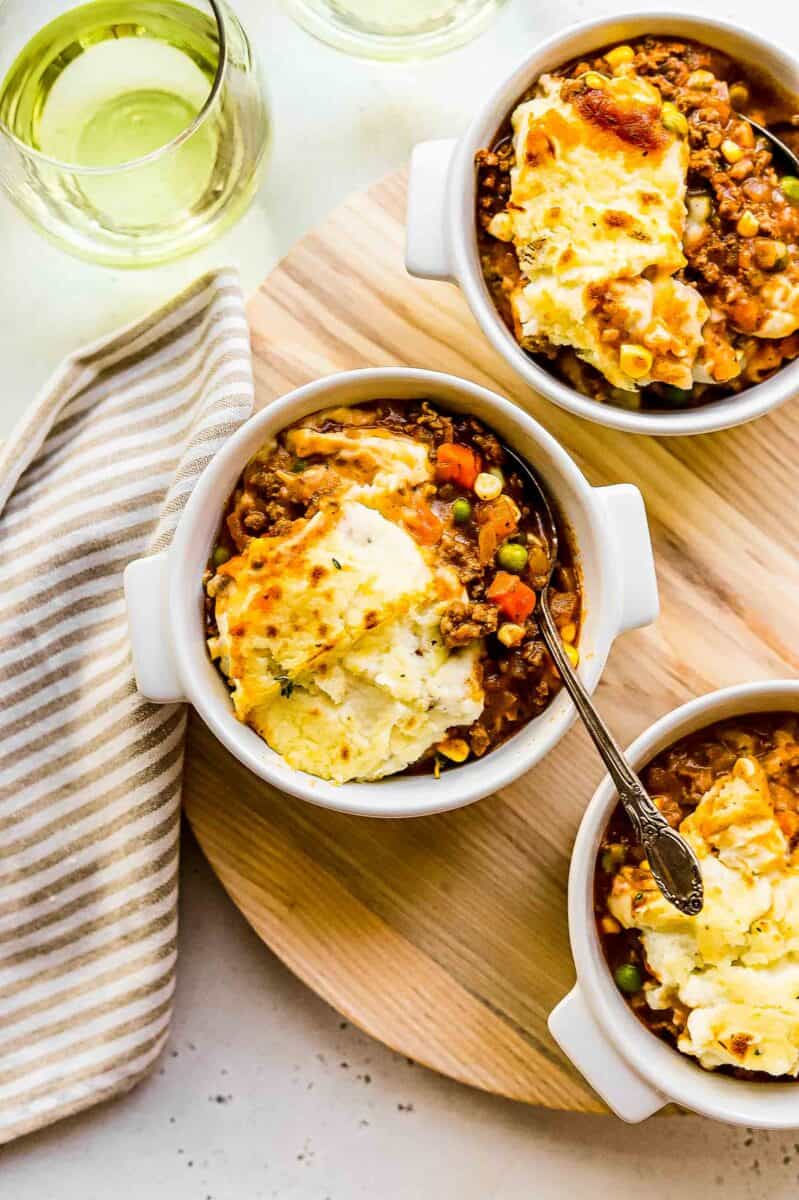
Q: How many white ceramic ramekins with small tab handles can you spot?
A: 3